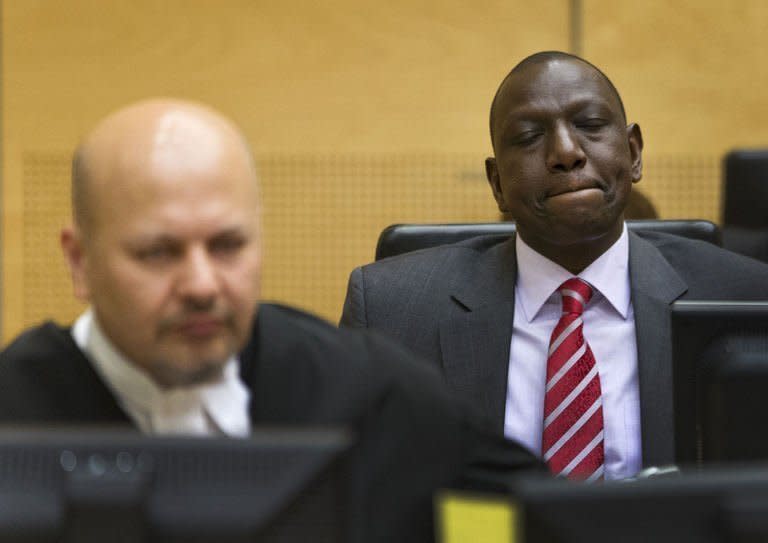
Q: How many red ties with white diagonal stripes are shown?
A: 1